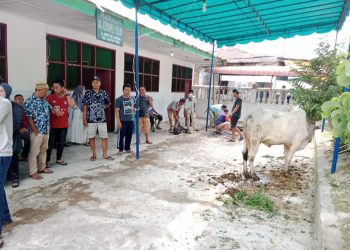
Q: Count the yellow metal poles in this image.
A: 0